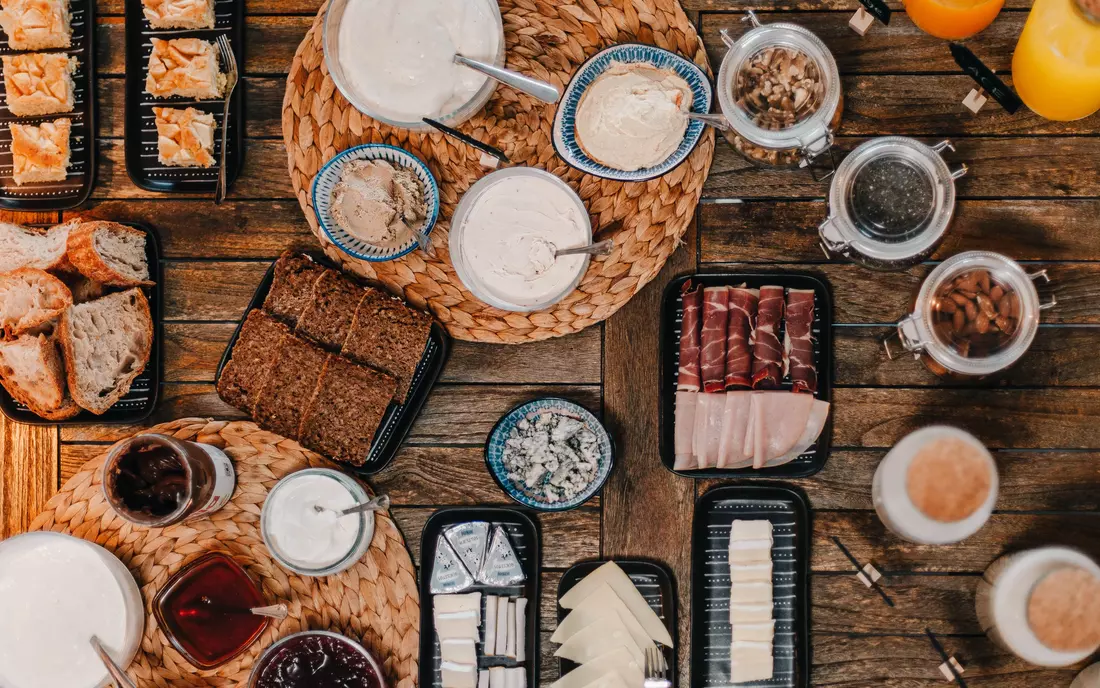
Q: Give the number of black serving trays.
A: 8